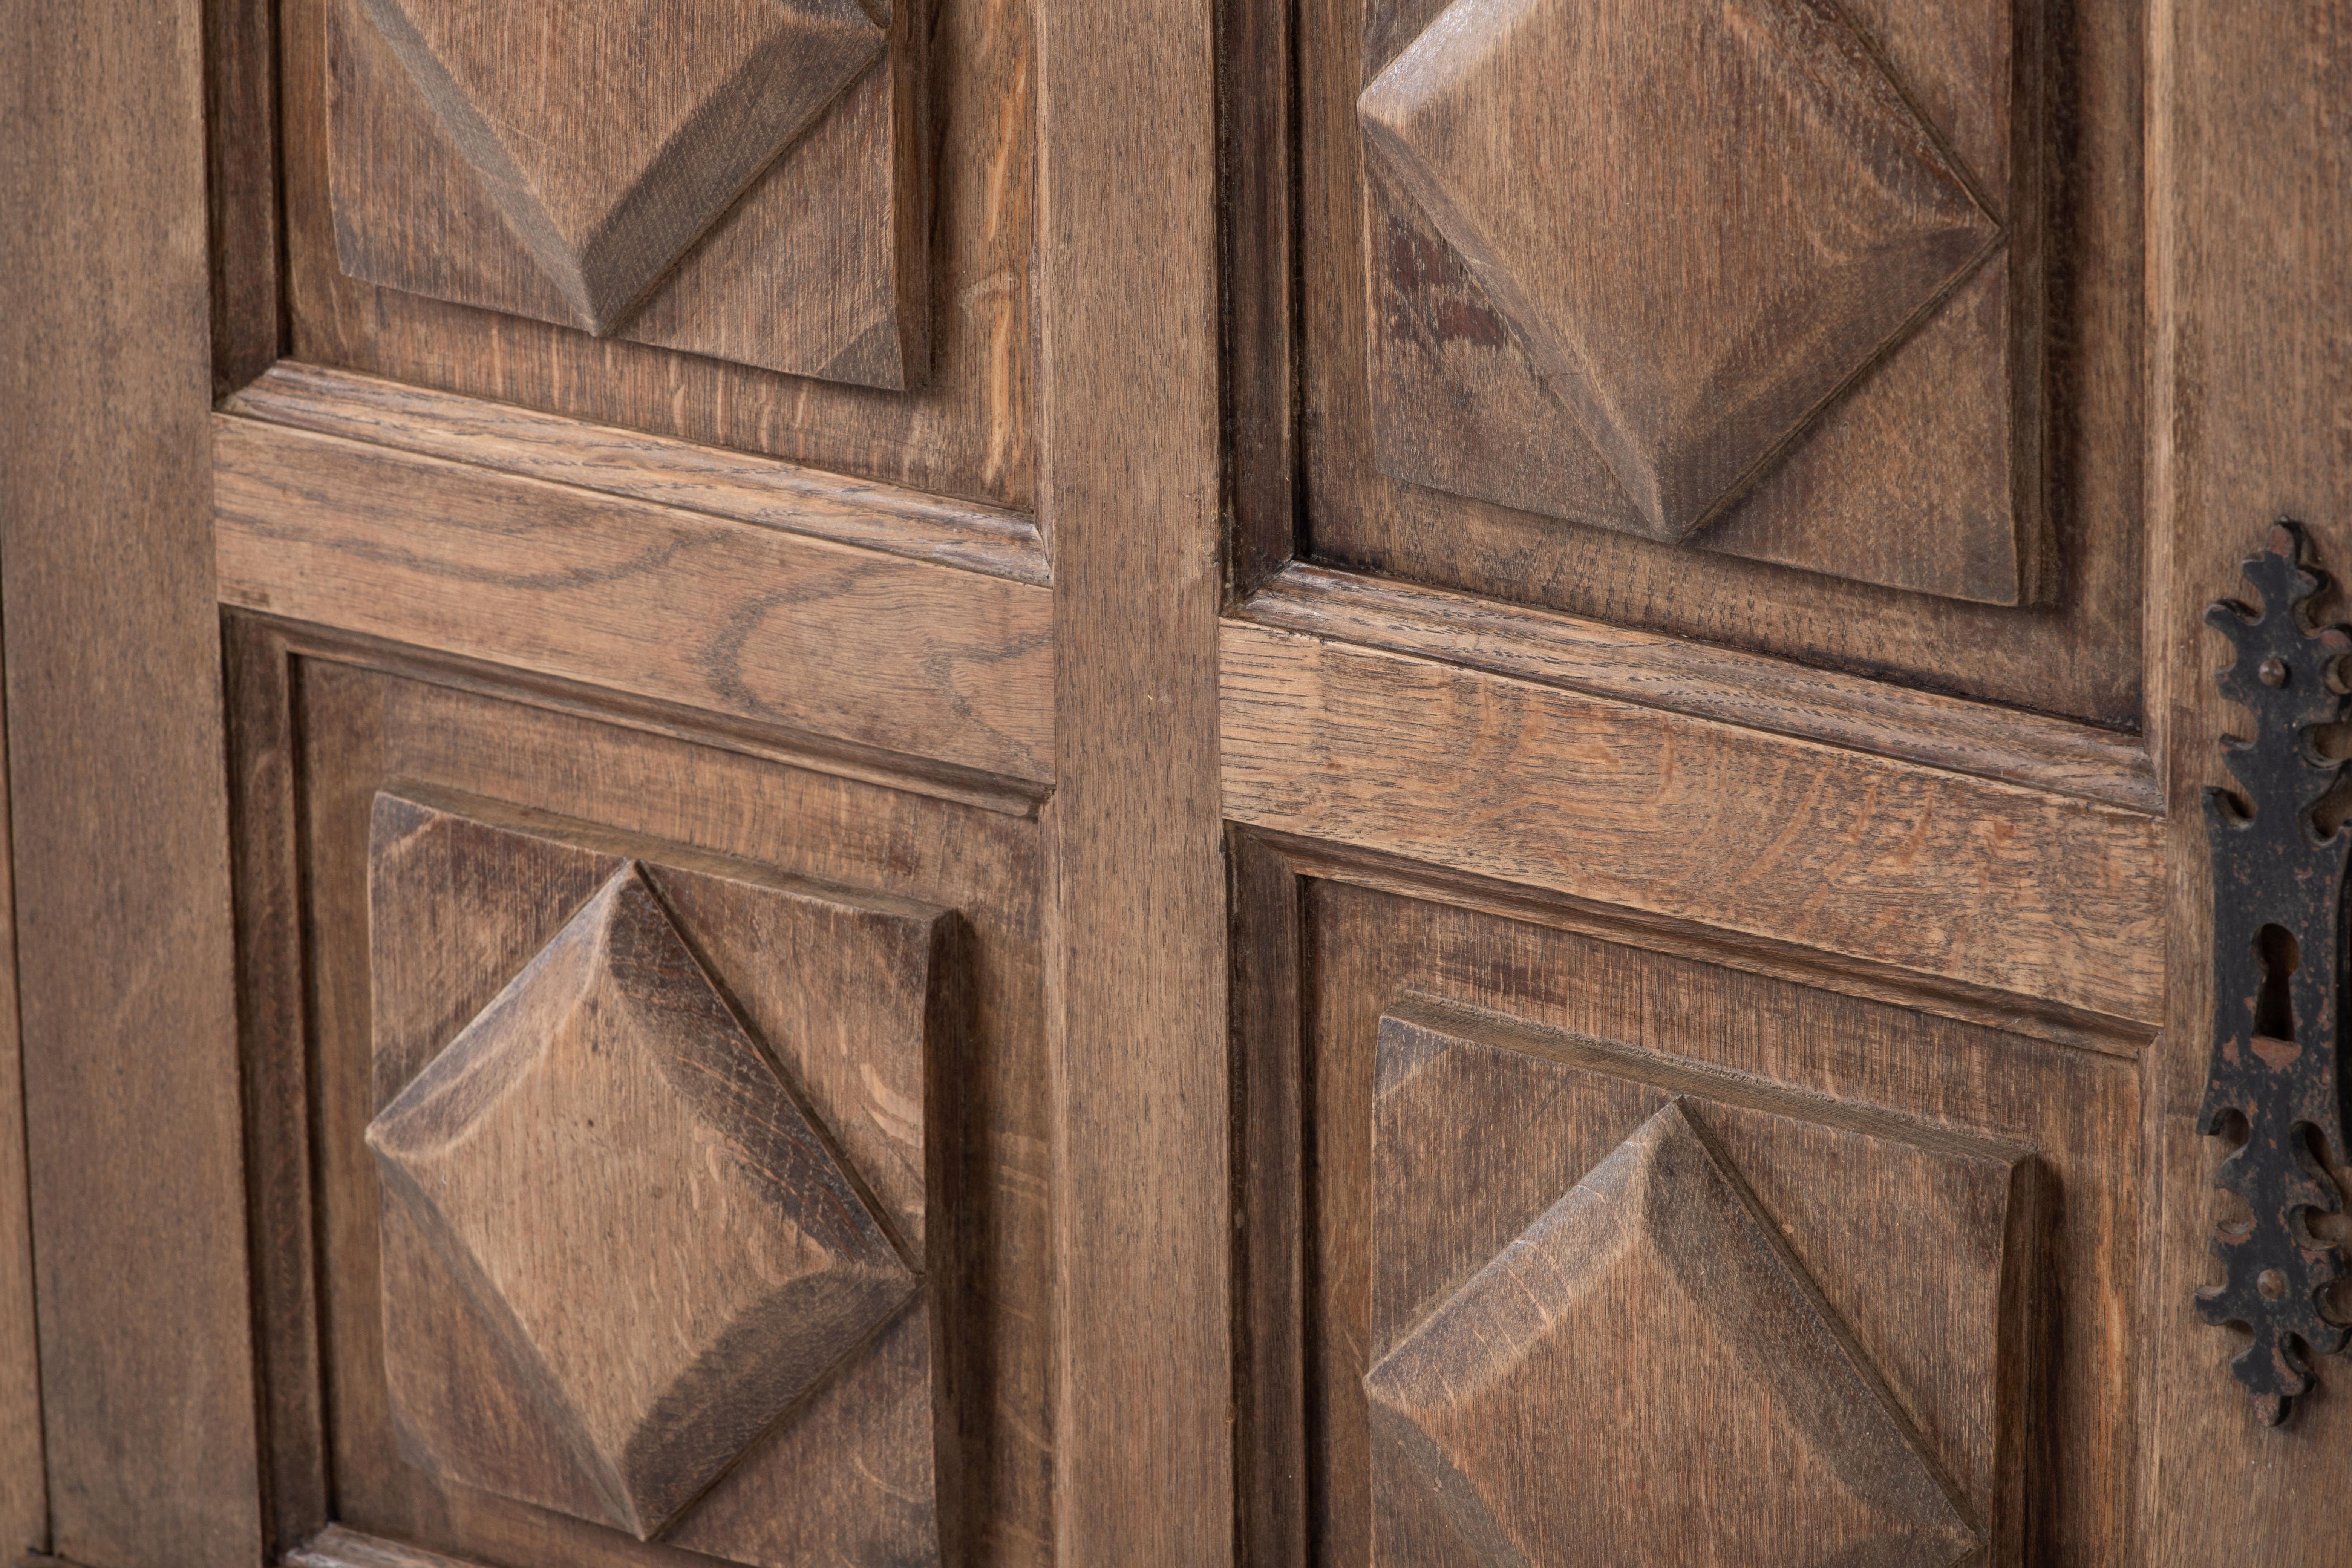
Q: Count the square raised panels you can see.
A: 4